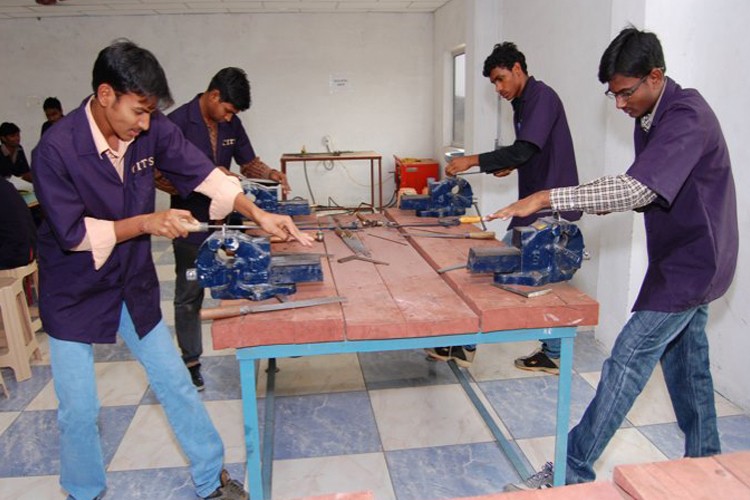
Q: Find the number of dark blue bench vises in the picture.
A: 4